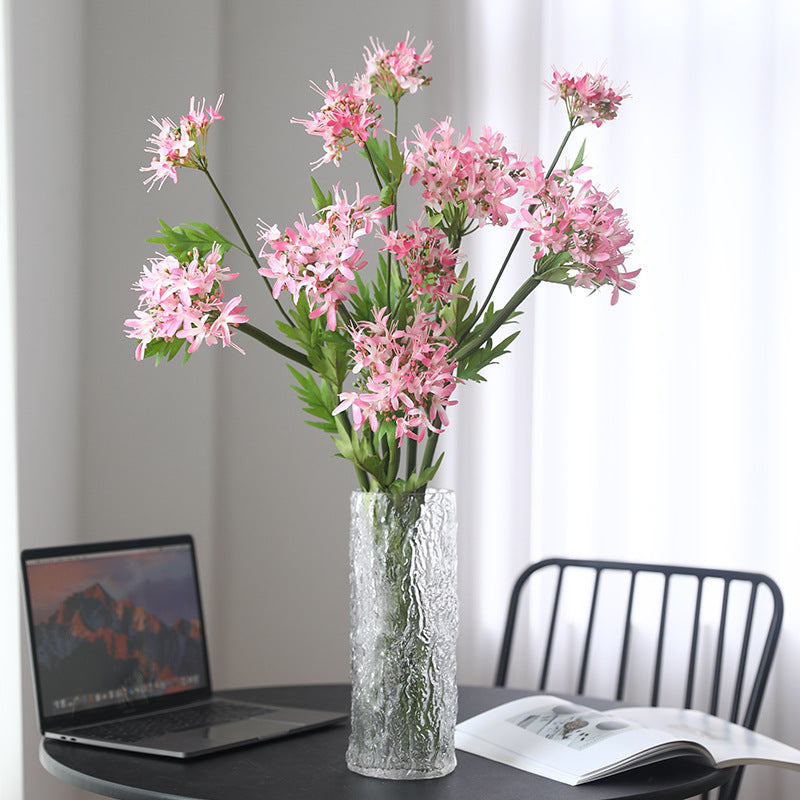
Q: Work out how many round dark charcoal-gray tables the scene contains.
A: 1